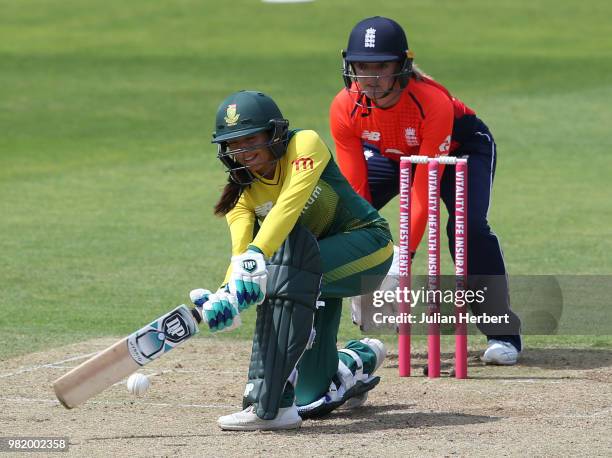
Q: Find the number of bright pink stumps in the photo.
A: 3